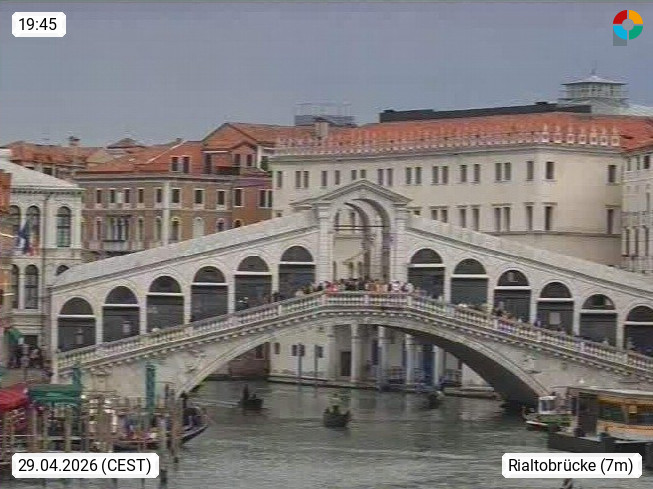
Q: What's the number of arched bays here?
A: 12